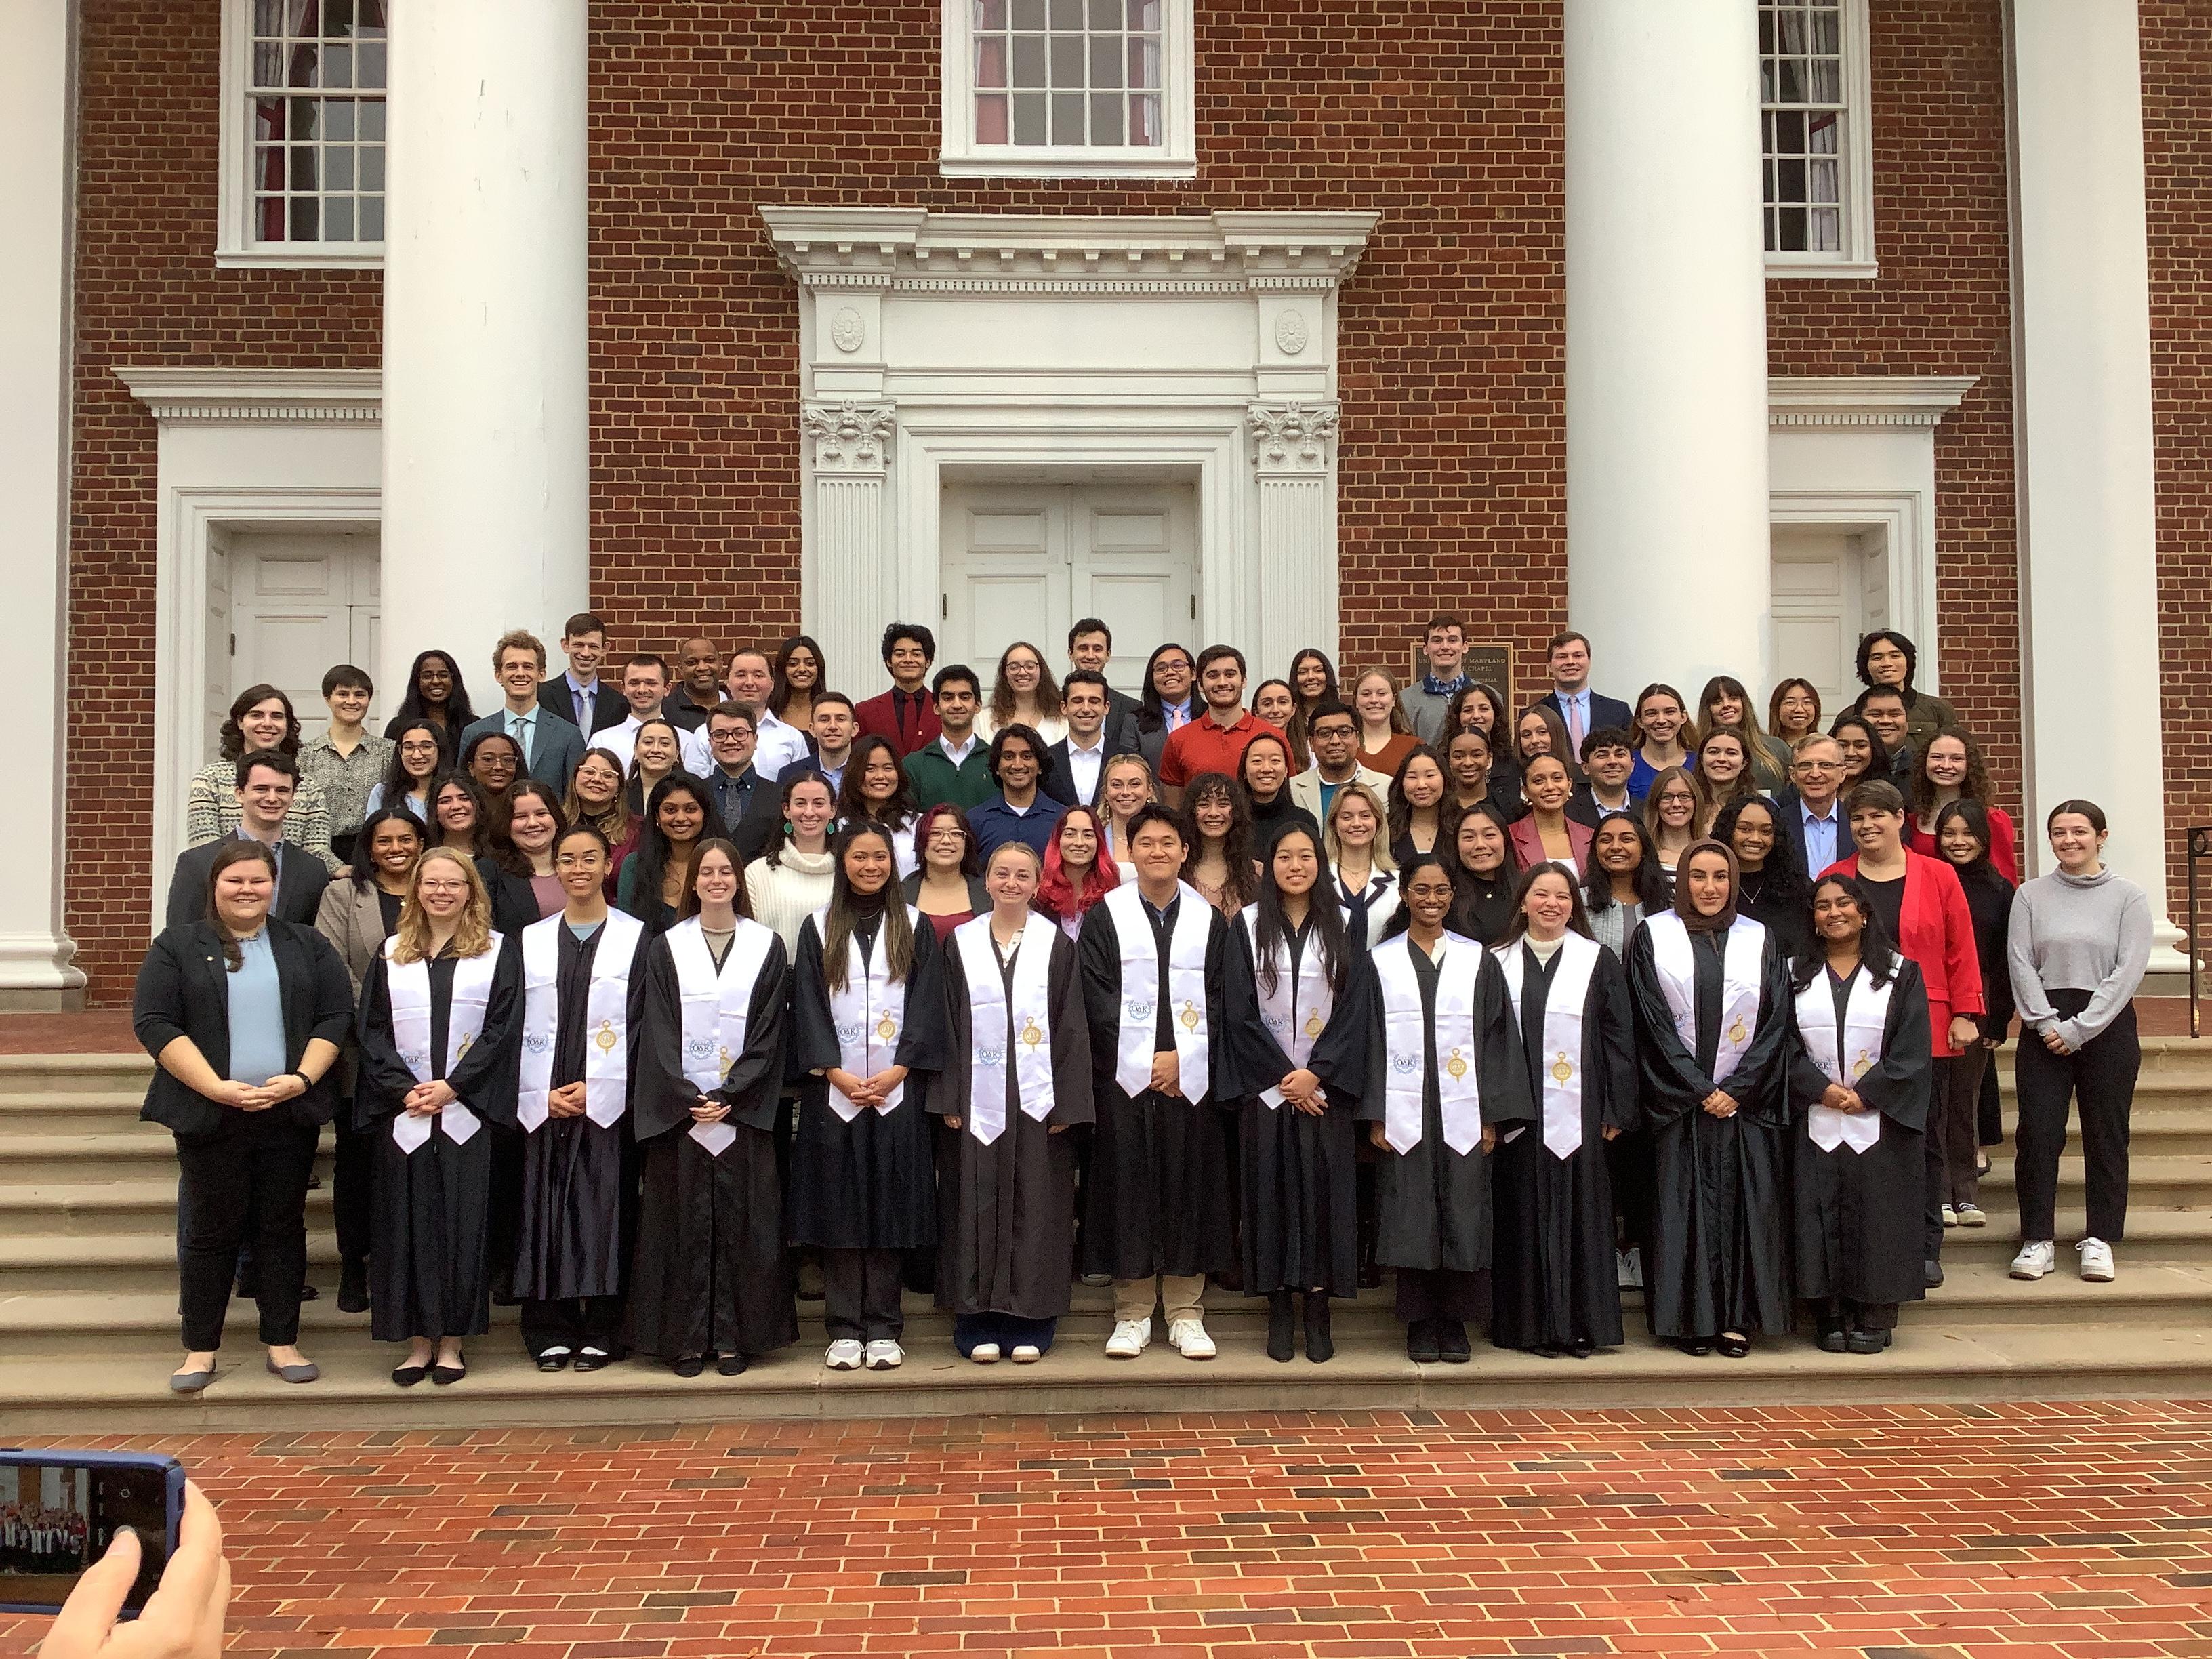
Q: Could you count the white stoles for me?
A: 11